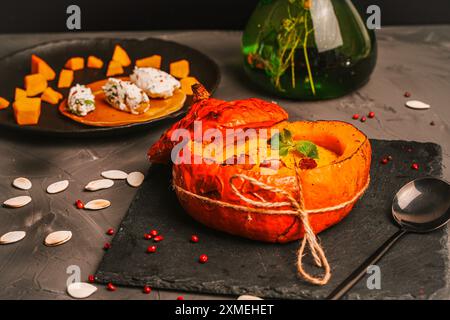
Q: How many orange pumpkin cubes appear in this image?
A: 14